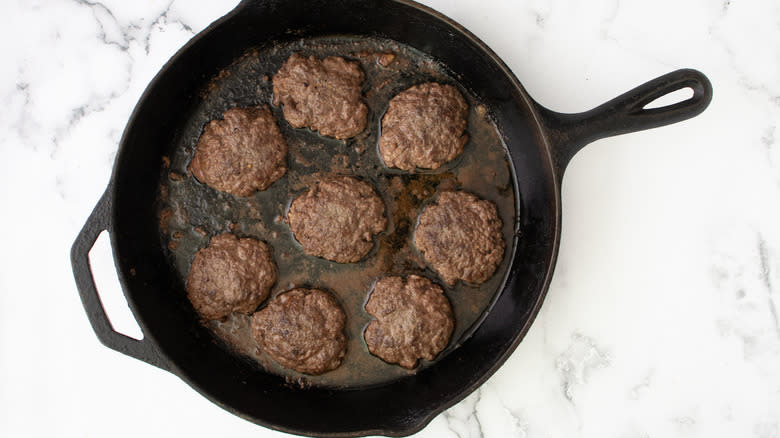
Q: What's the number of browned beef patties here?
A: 8